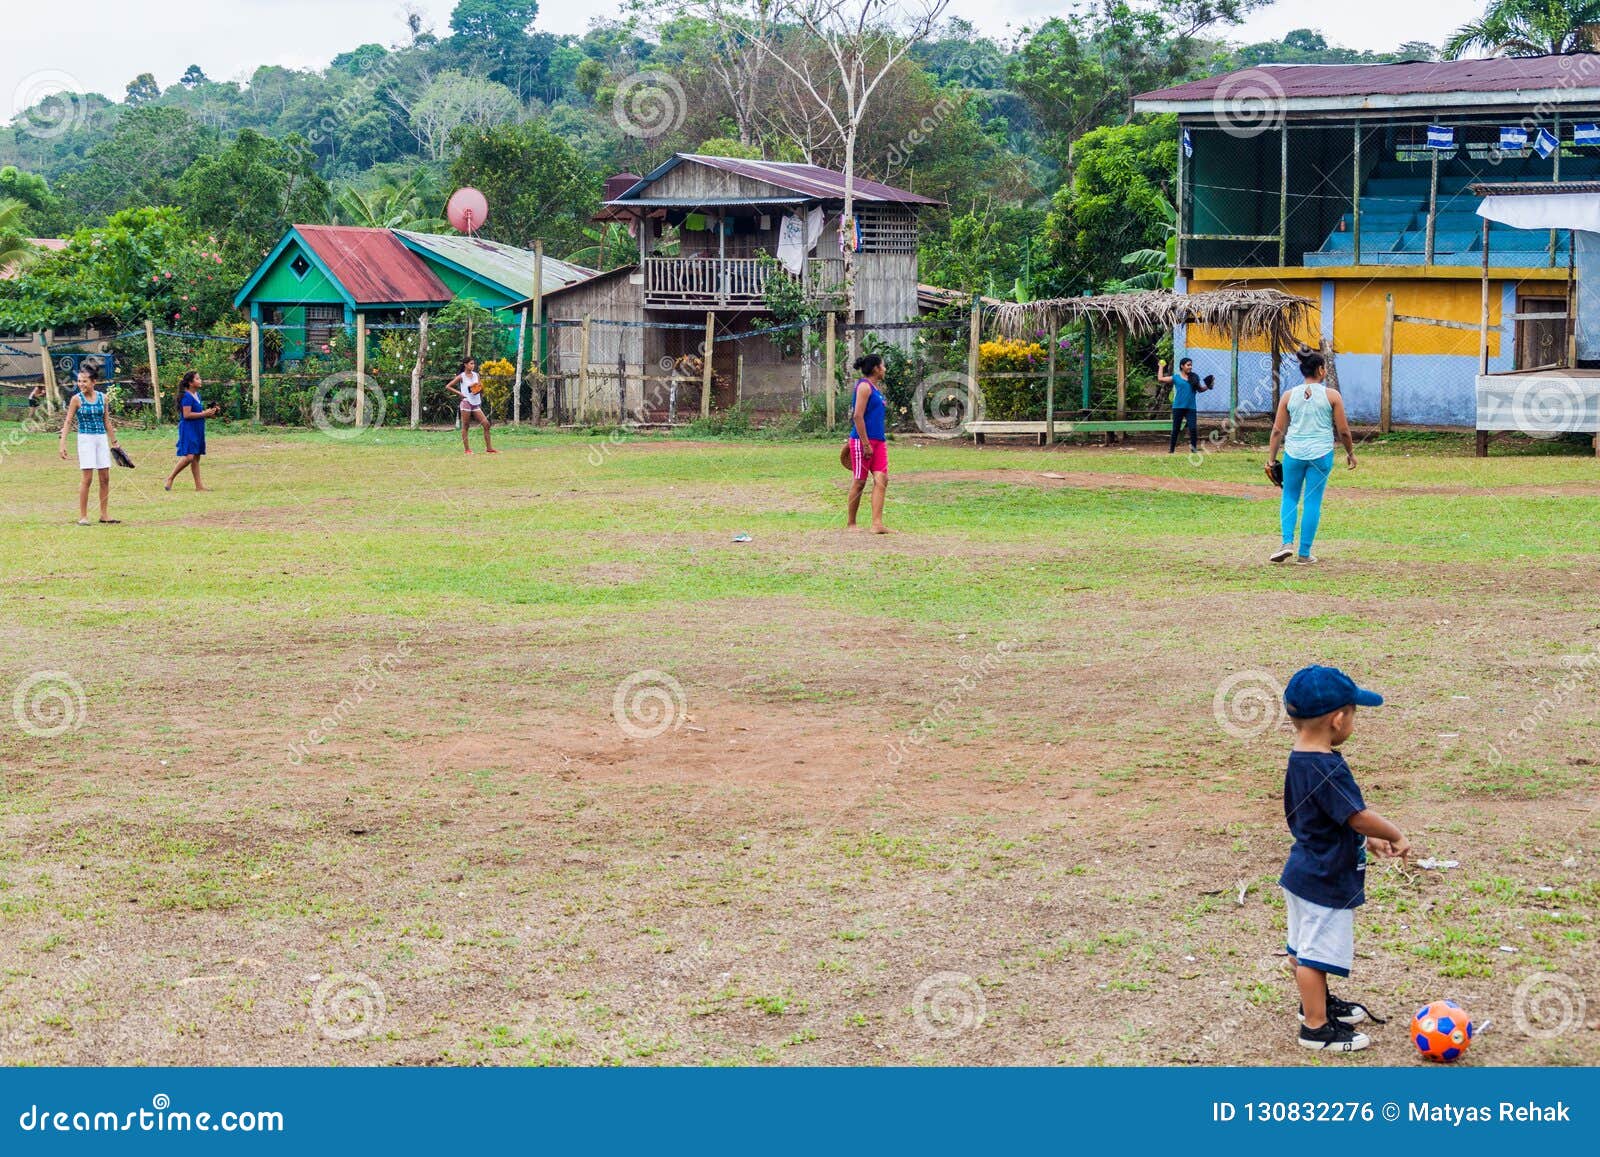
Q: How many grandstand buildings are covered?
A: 1